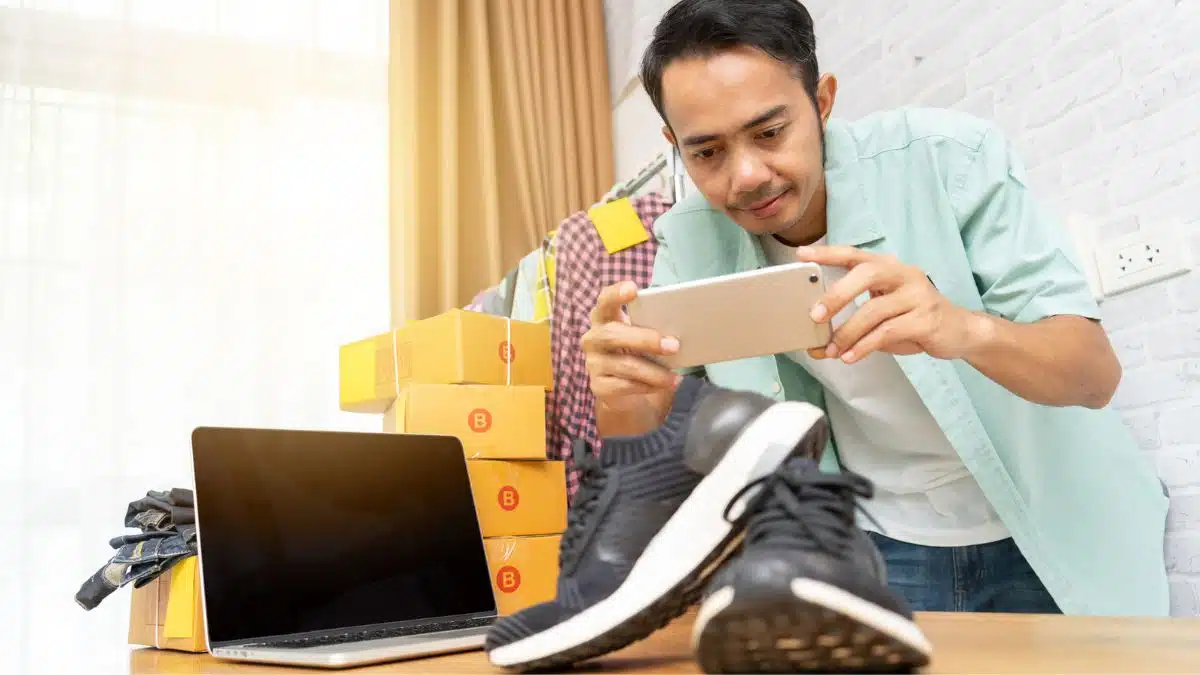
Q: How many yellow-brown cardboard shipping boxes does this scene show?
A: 5